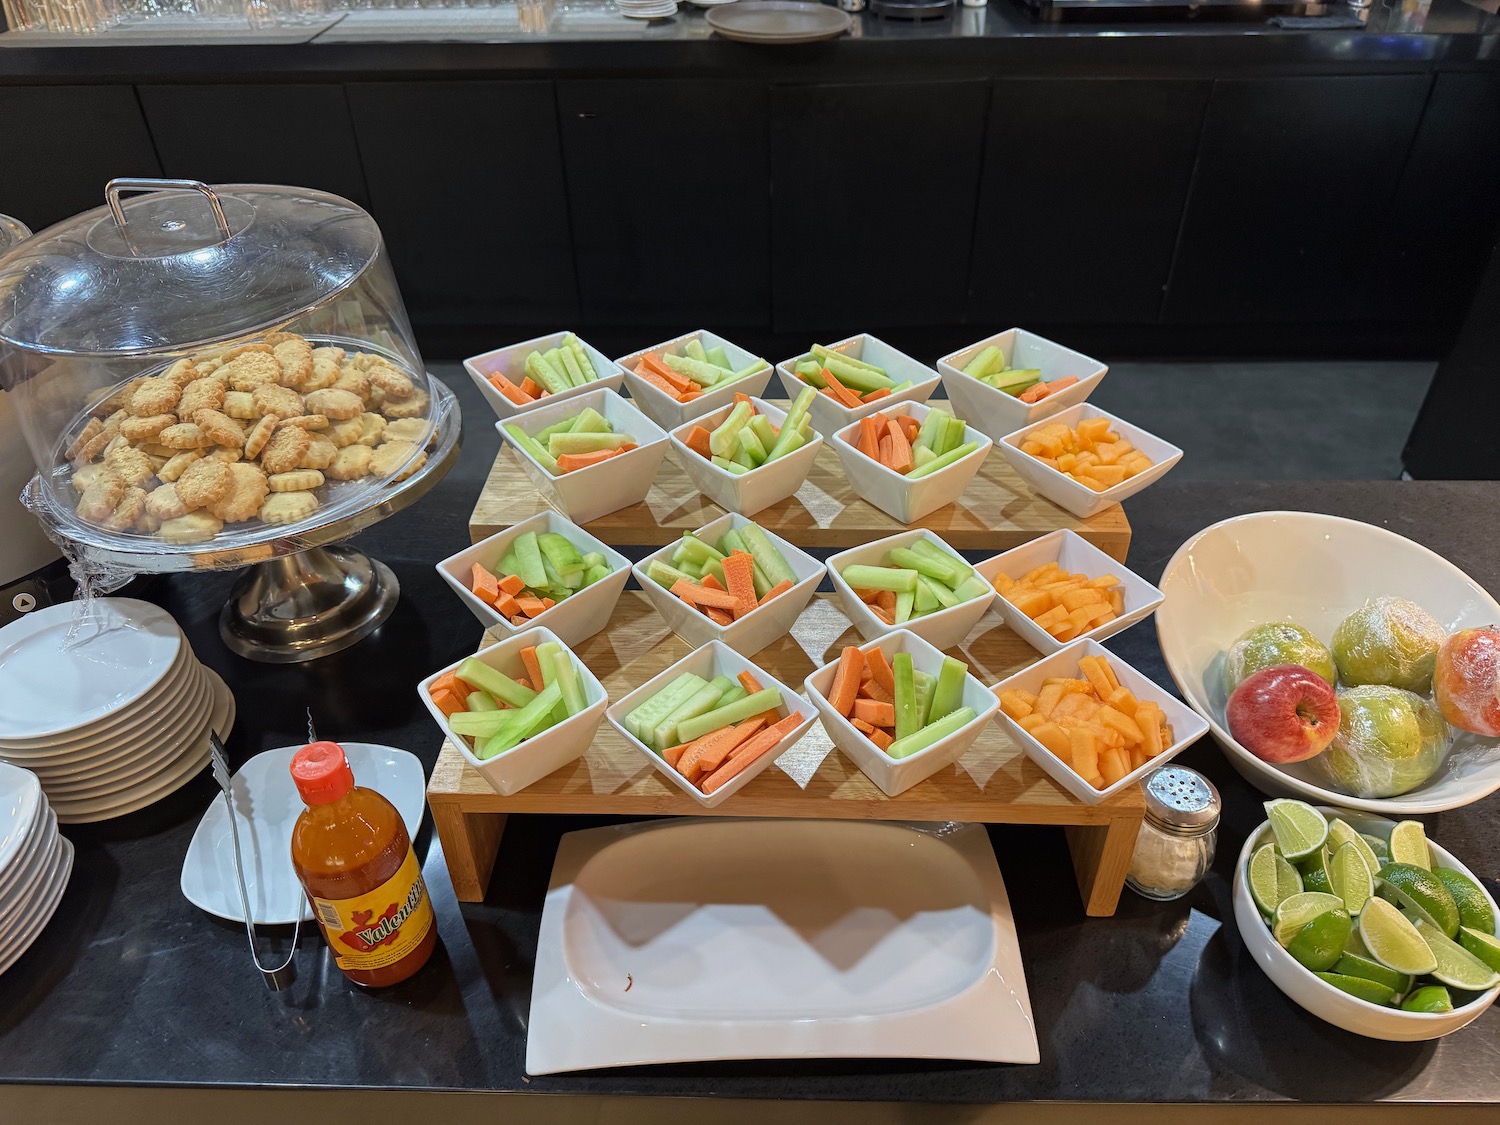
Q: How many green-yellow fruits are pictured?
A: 3